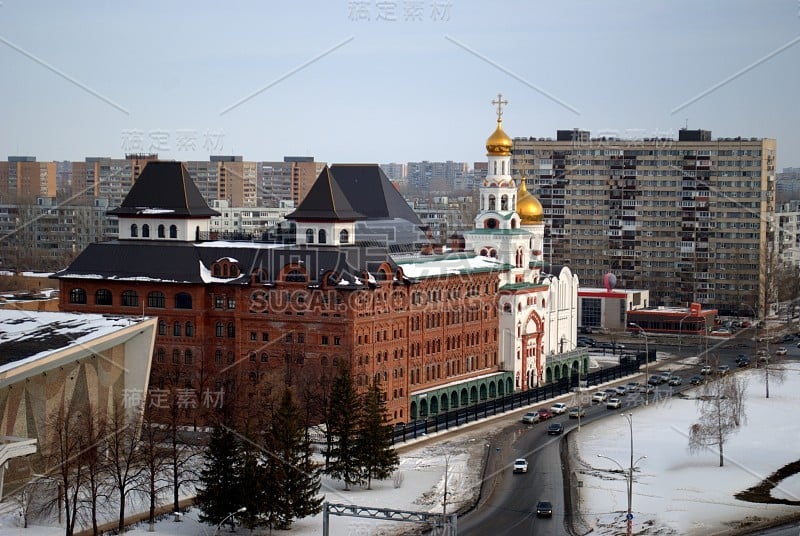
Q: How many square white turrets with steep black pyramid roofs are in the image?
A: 2